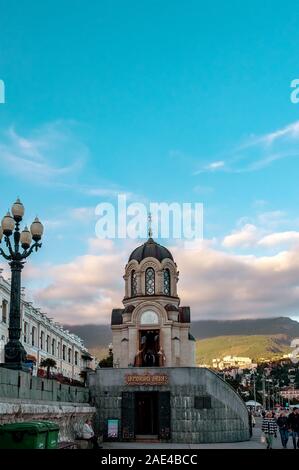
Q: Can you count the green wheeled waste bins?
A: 2